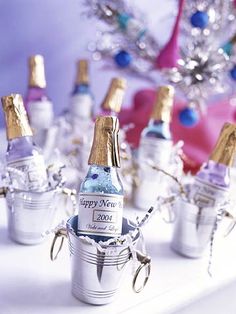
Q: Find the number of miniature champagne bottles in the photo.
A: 7